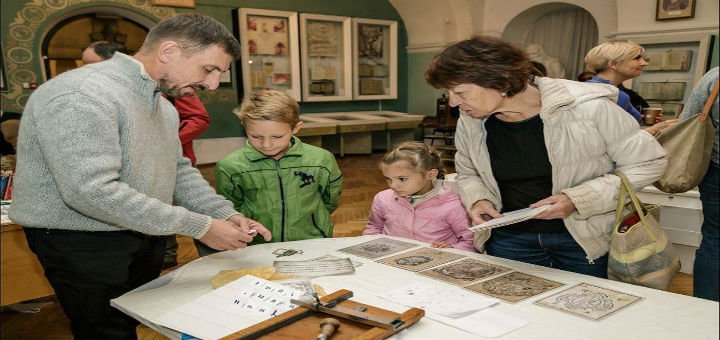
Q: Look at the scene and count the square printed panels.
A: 5